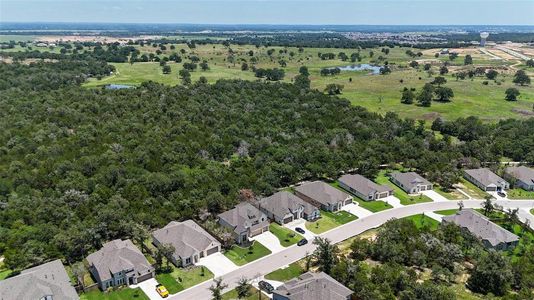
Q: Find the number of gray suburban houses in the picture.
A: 12